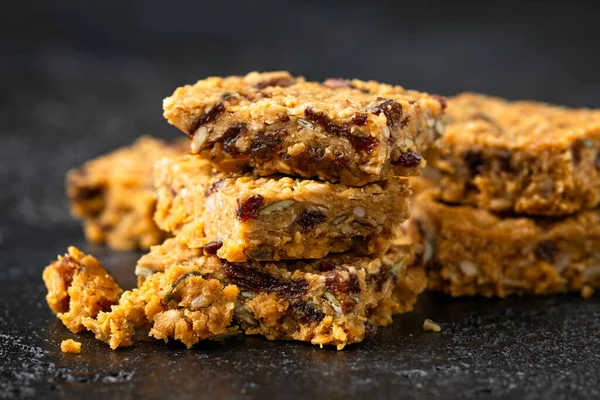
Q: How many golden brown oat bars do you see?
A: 6